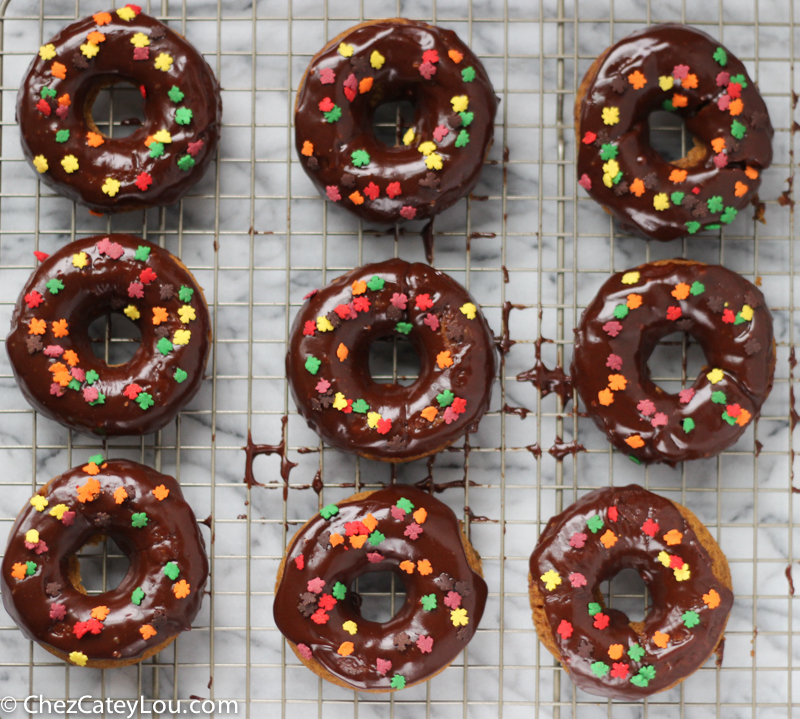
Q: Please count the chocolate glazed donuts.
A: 9